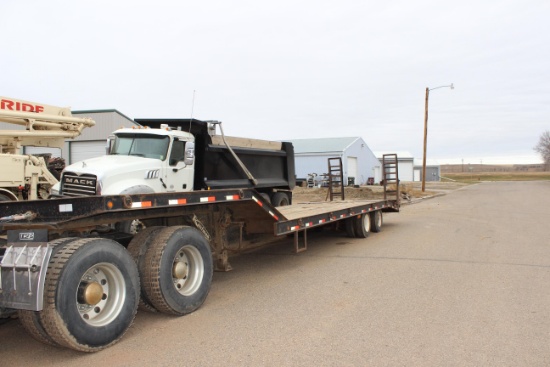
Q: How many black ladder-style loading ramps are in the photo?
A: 2